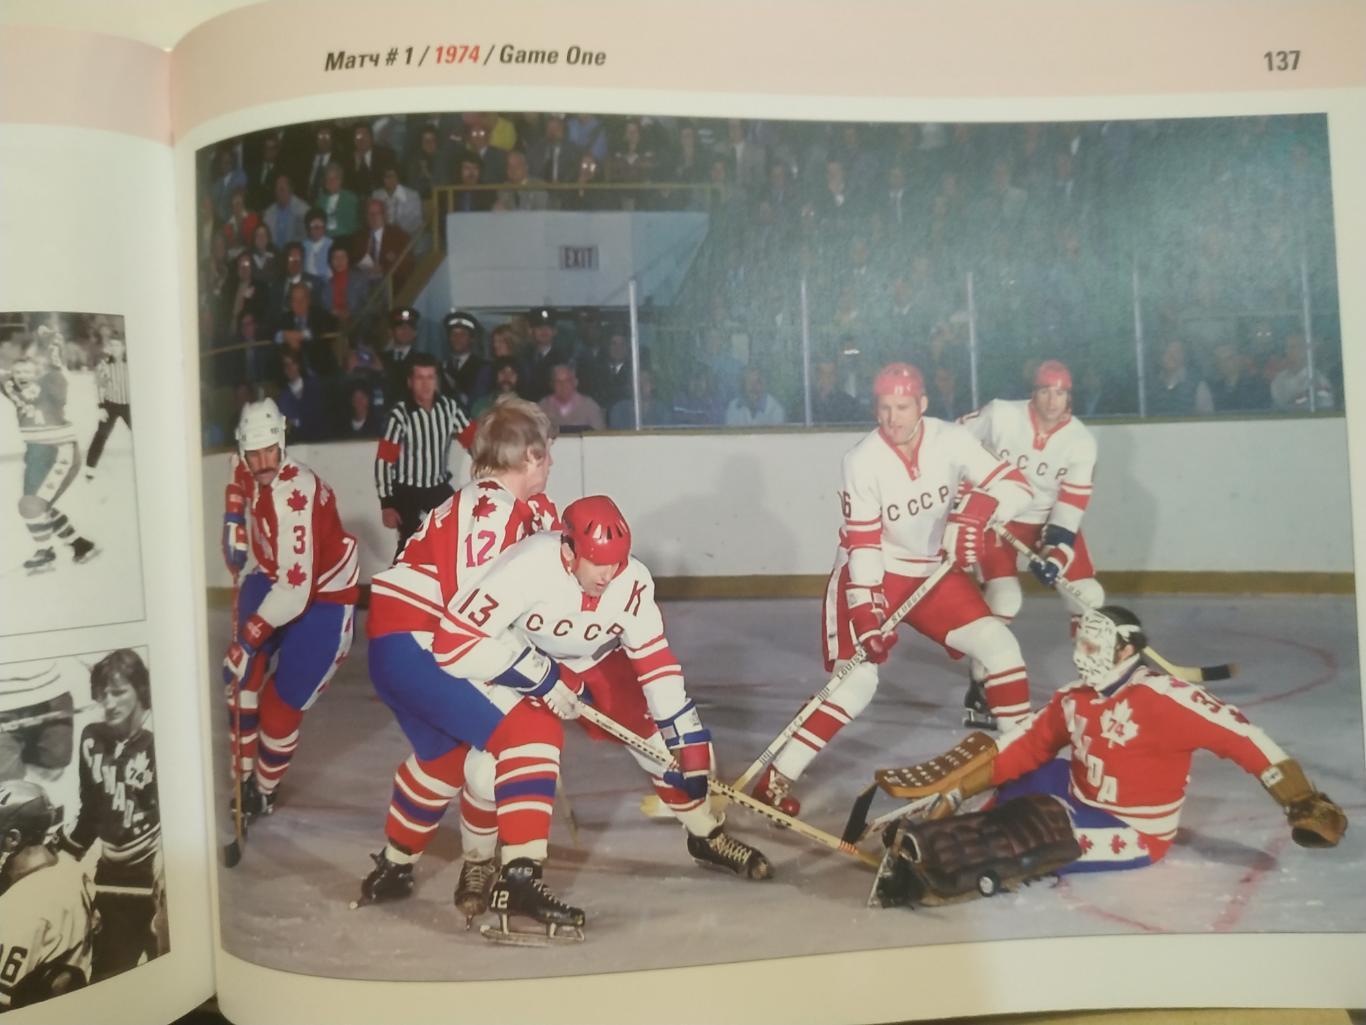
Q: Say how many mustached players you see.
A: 1